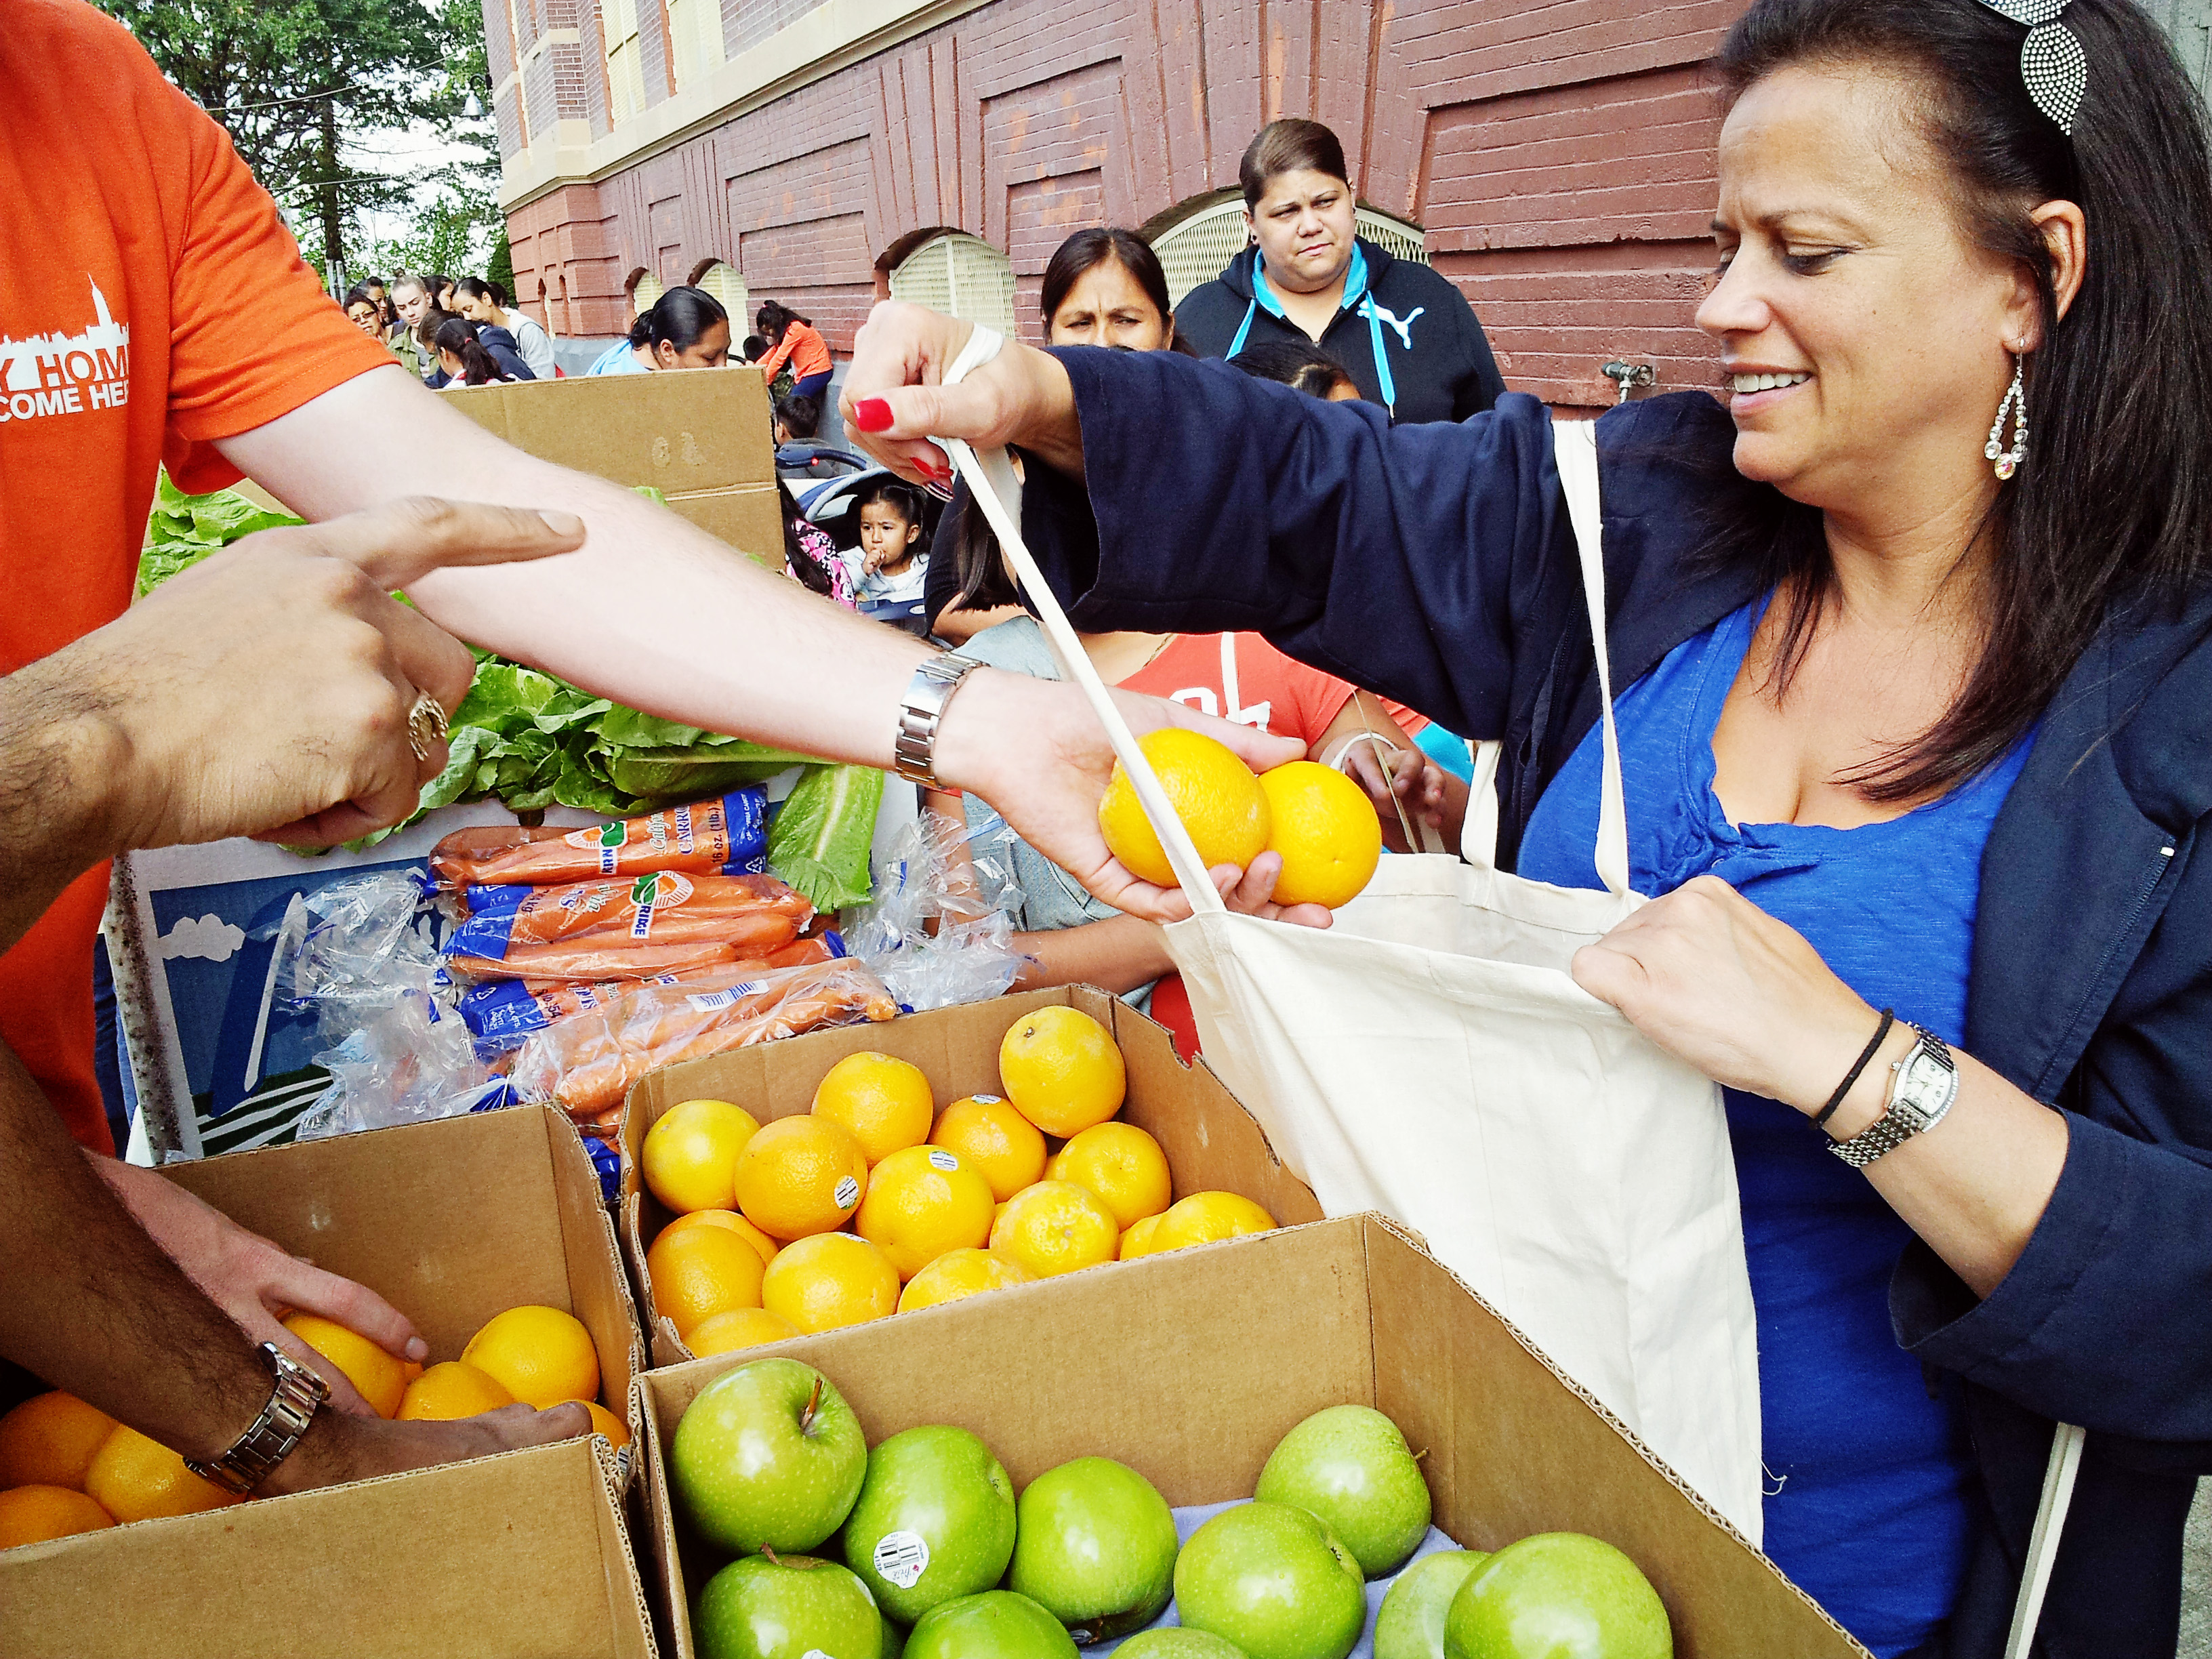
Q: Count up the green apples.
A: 10